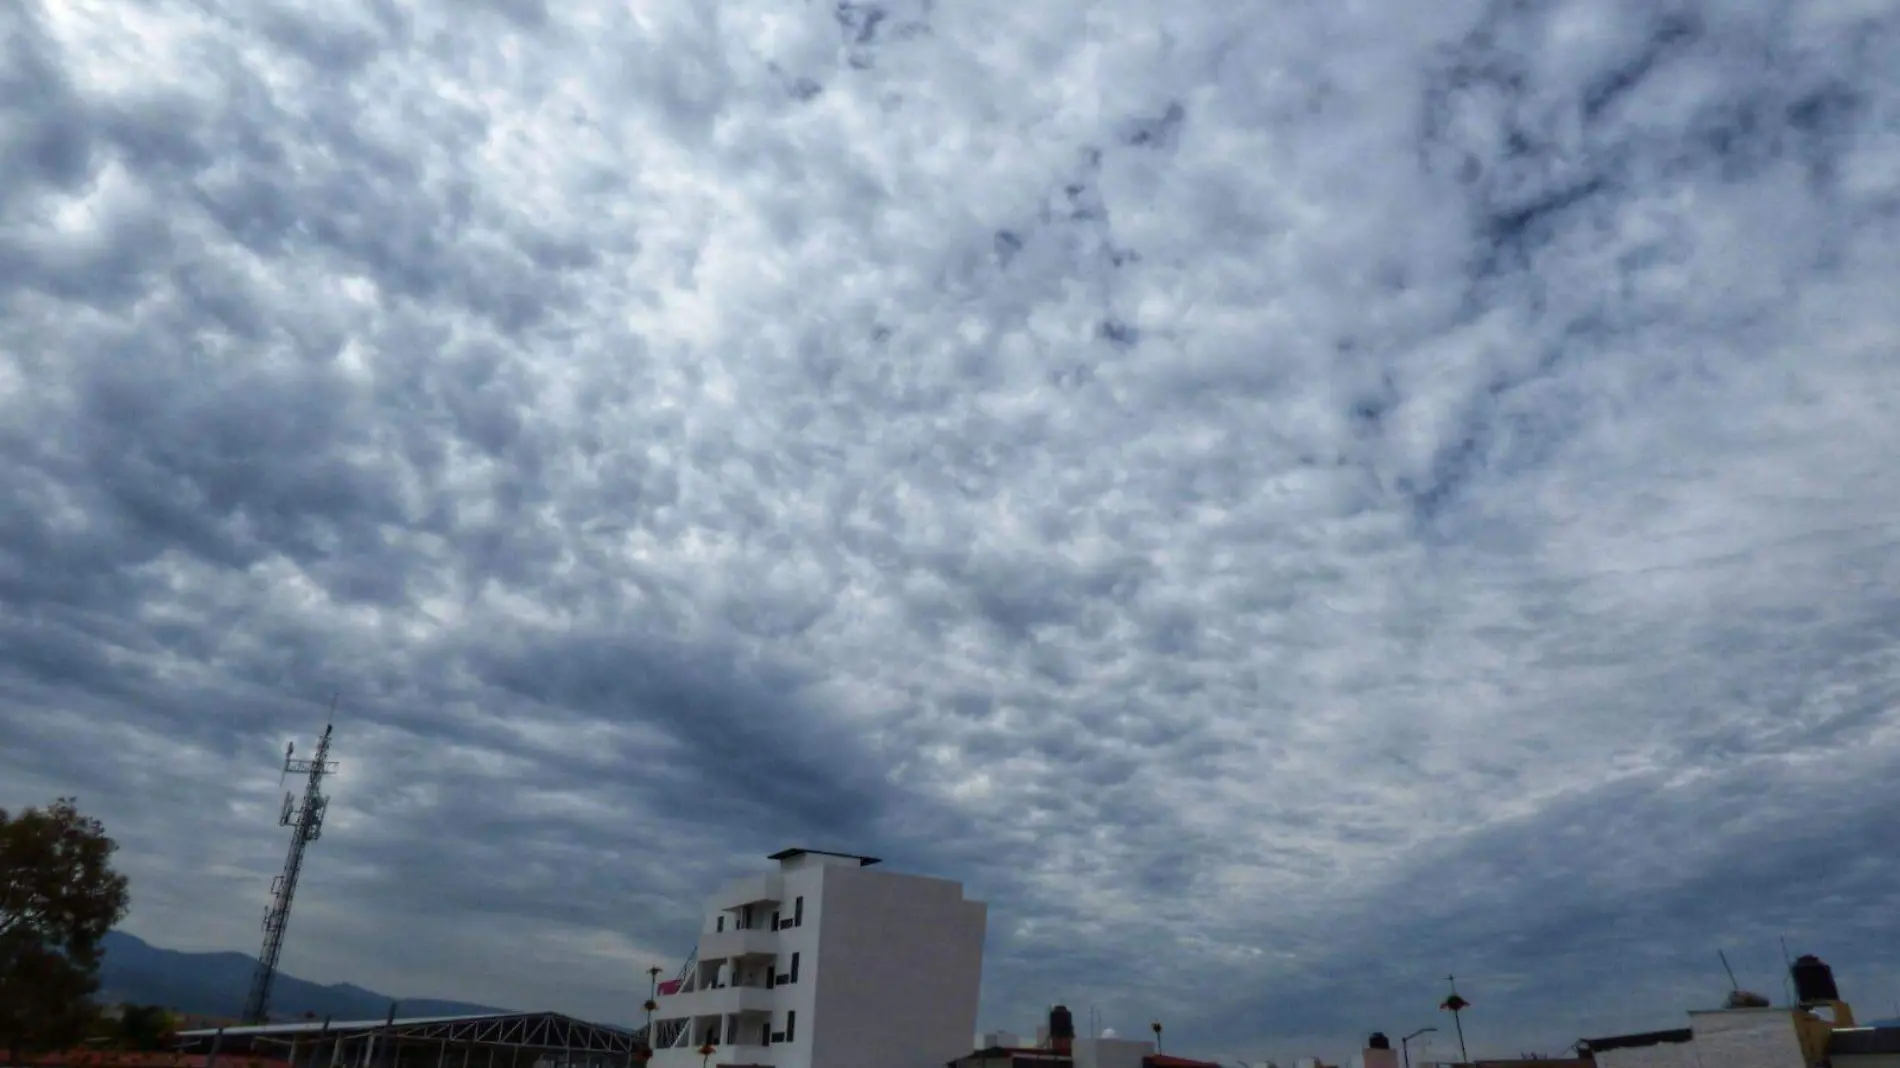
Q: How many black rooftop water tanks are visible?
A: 3